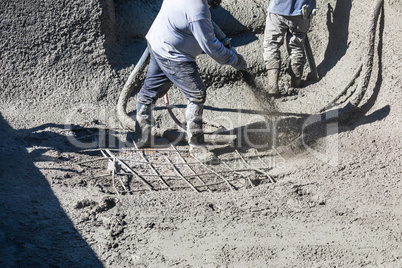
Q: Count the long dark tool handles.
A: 1